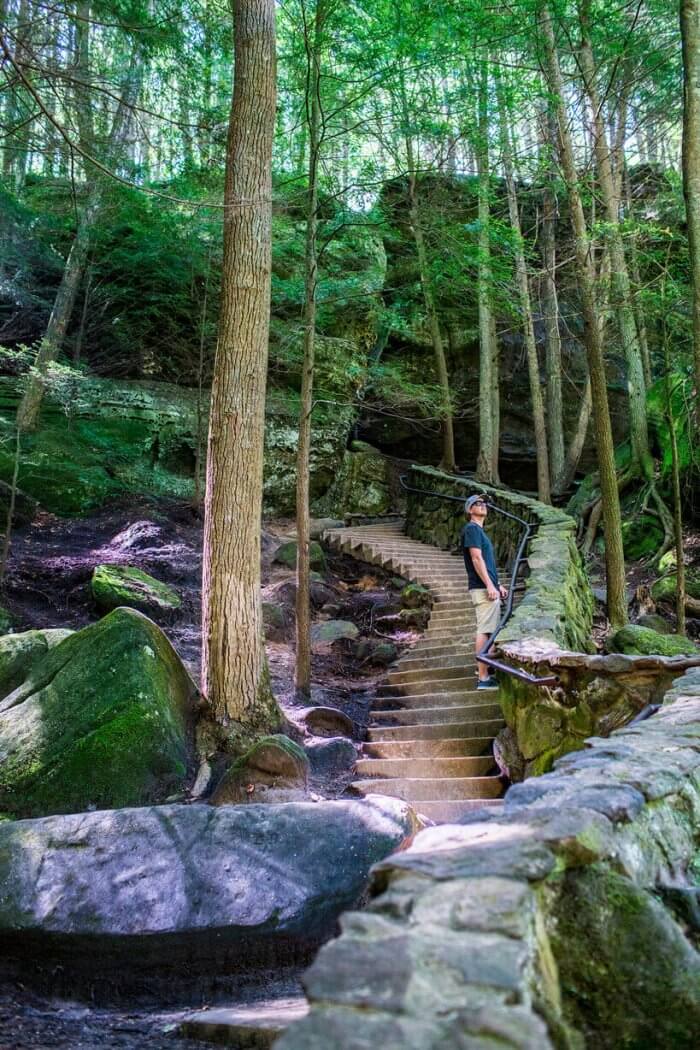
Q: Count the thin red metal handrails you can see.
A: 0